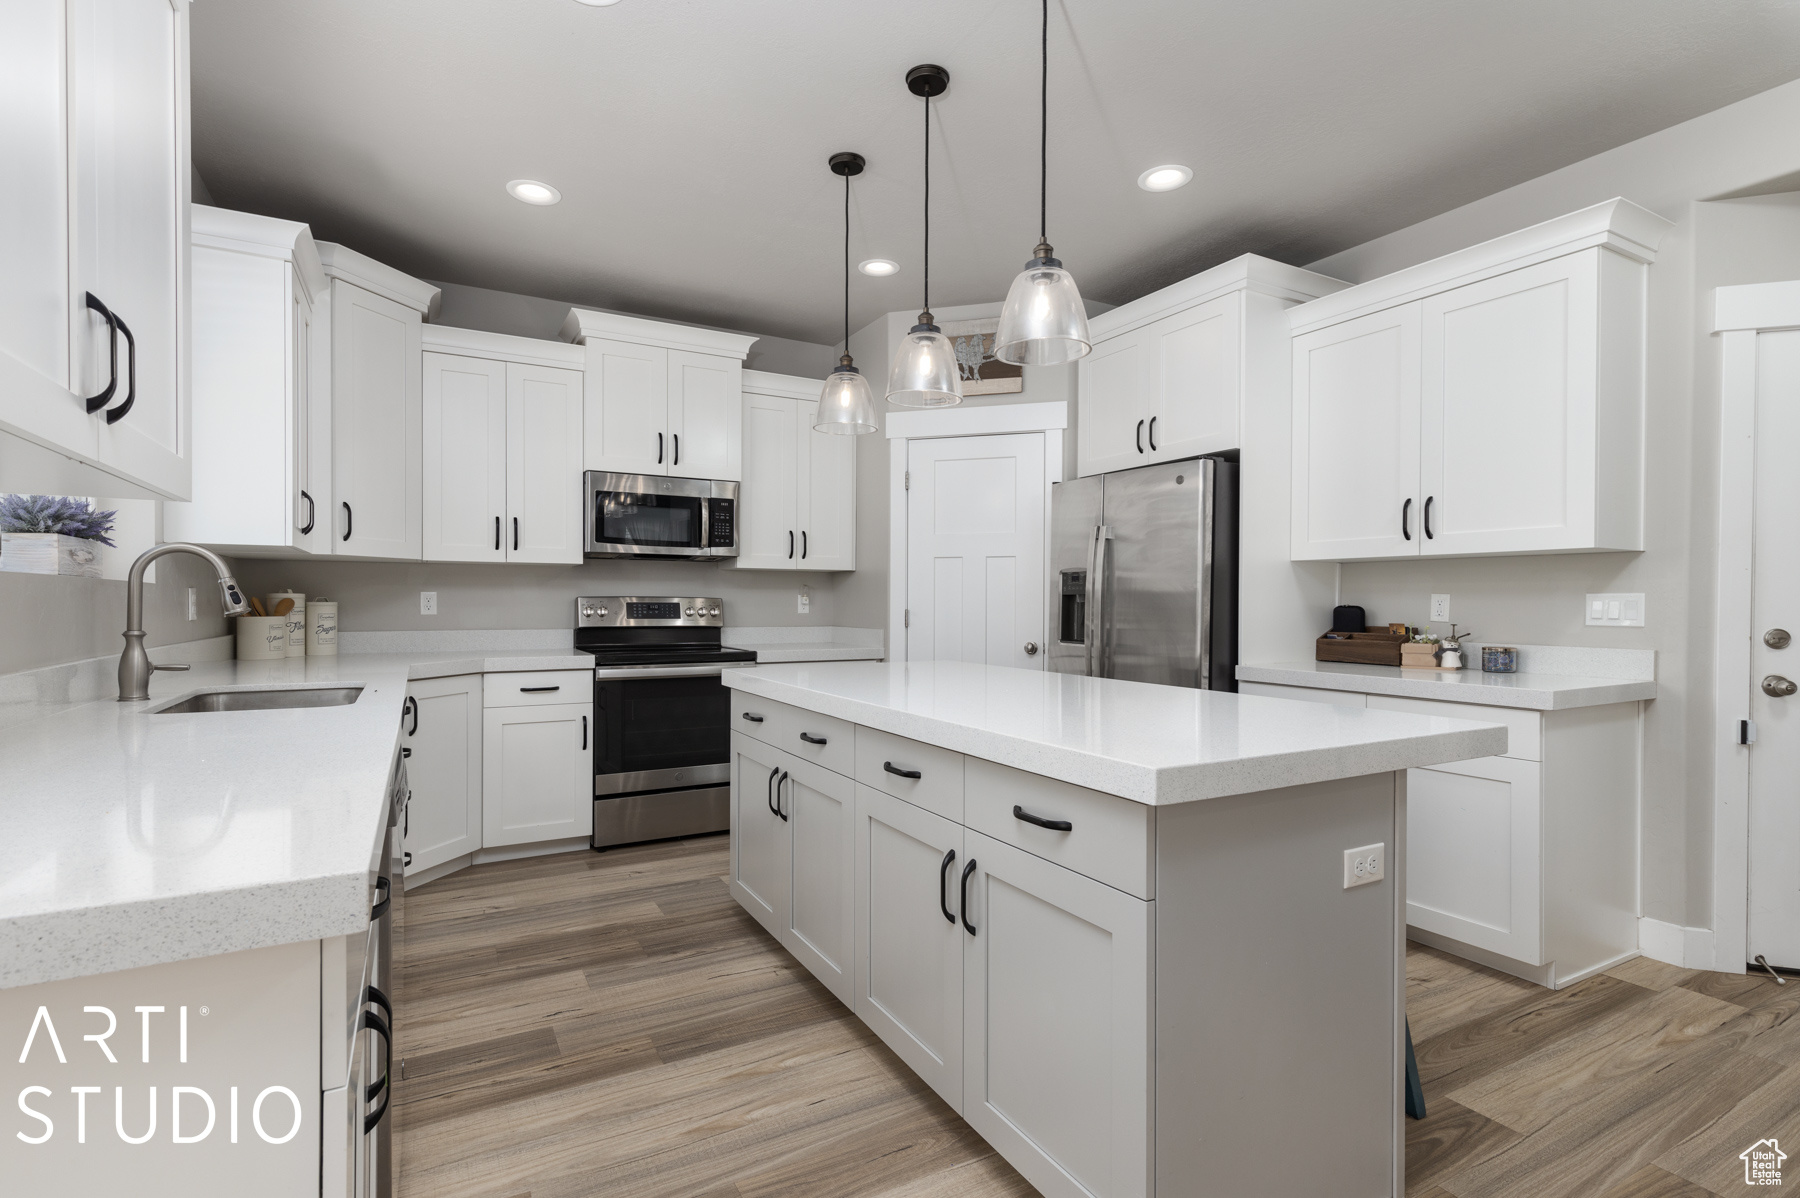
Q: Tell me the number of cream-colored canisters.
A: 3